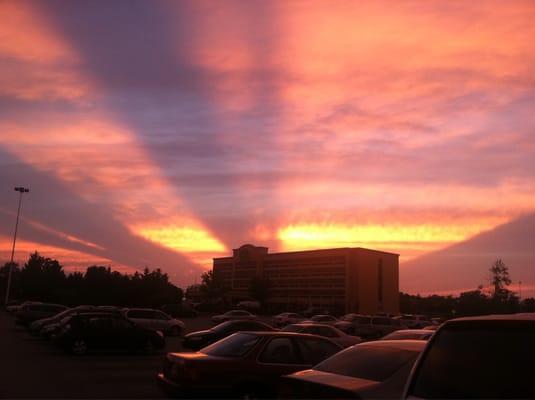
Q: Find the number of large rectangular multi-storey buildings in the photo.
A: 1